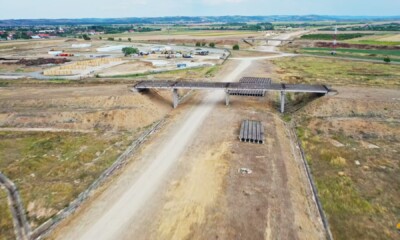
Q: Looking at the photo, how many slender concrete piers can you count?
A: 3